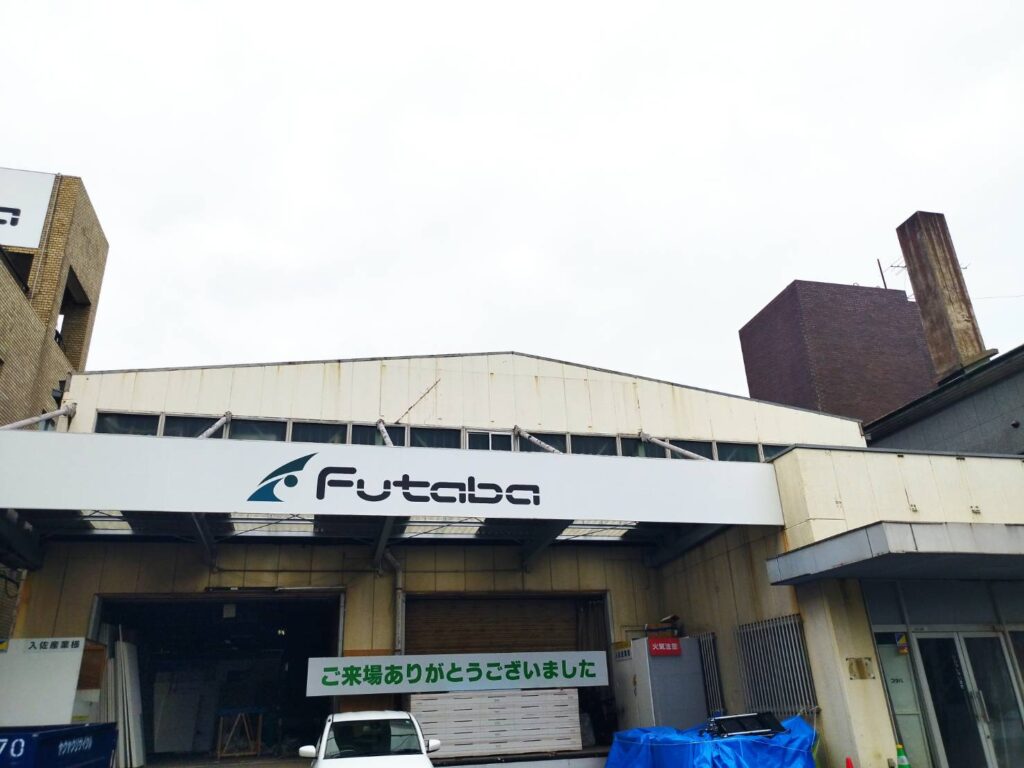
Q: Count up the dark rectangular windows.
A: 13